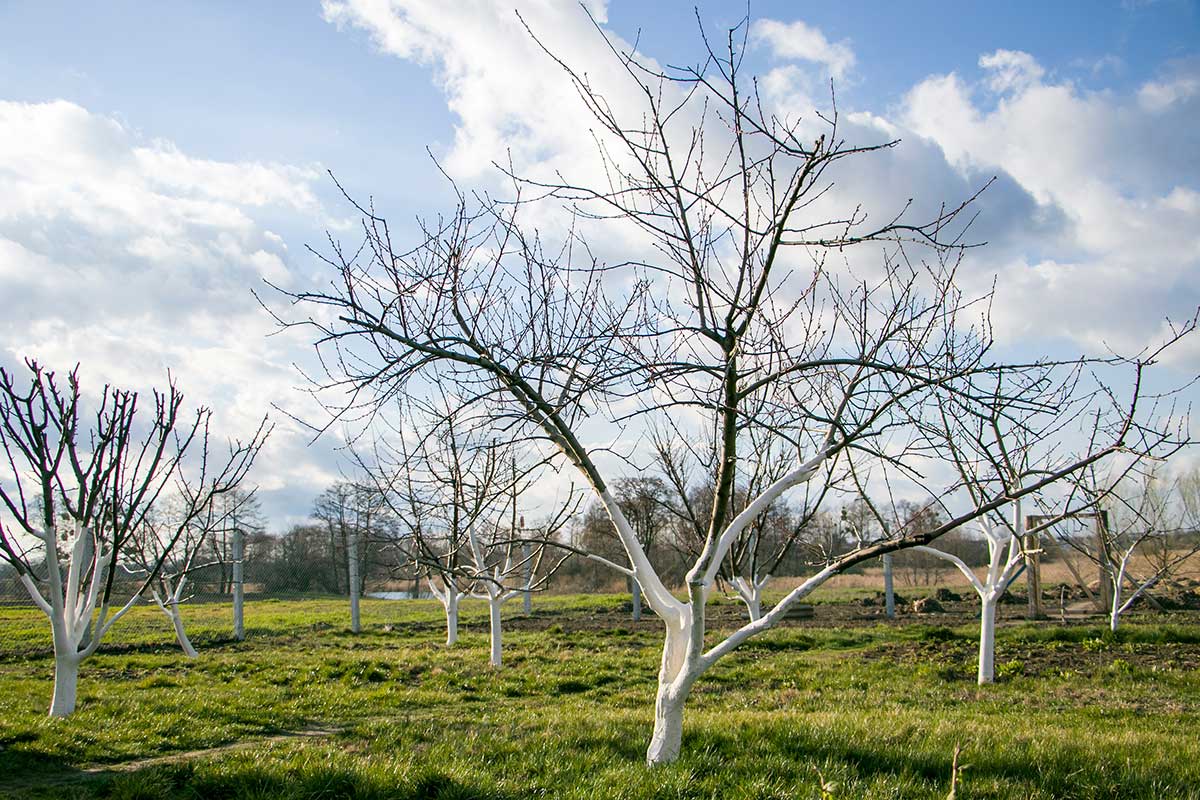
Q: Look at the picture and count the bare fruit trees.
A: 8